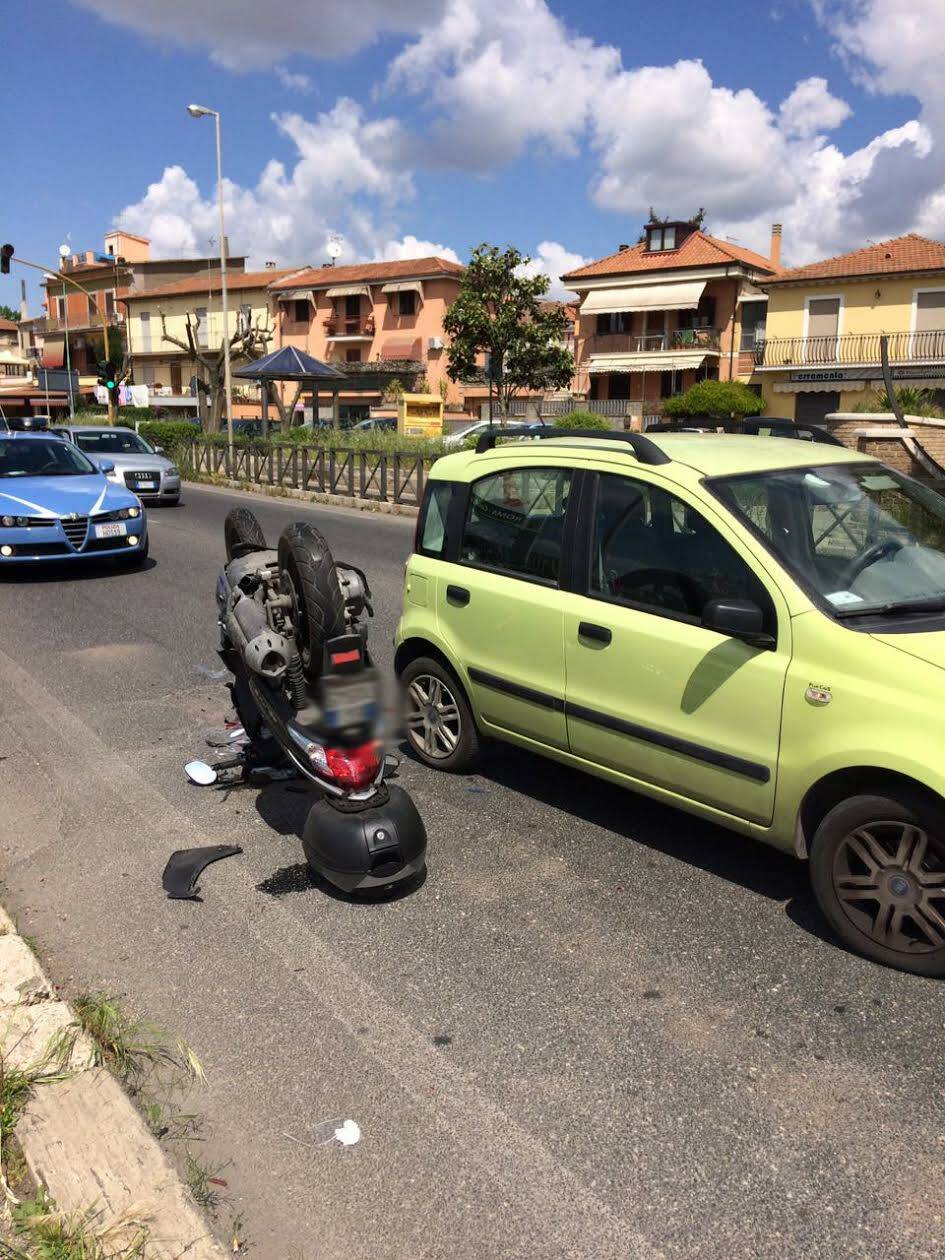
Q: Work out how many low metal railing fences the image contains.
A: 1